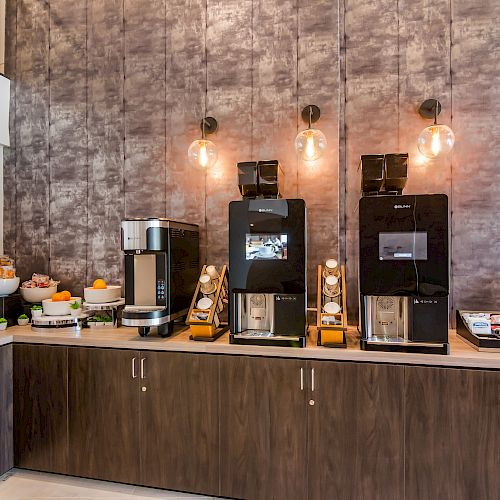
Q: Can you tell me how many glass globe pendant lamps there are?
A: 3